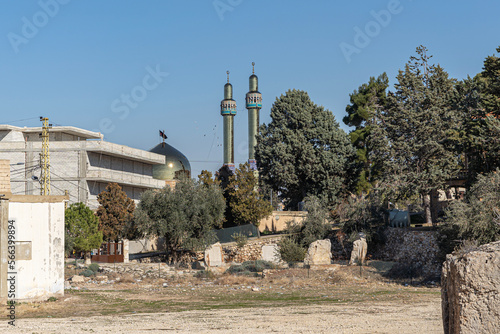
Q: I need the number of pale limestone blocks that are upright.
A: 4